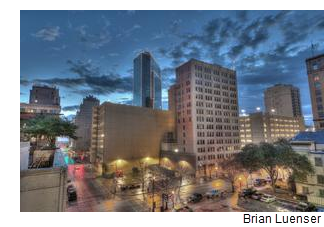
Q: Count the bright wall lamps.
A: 4